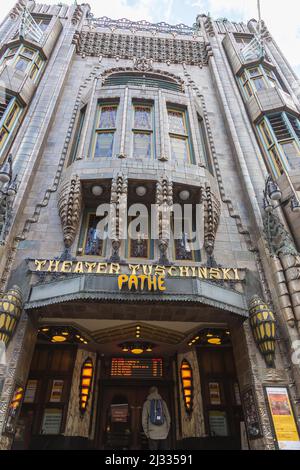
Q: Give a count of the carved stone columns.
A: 4